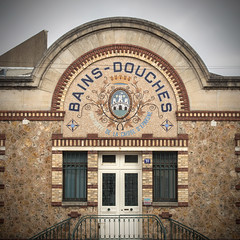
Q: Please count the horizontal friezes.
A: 3